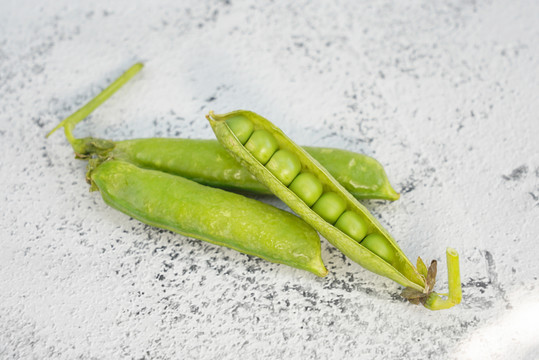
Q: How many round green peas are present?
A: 7